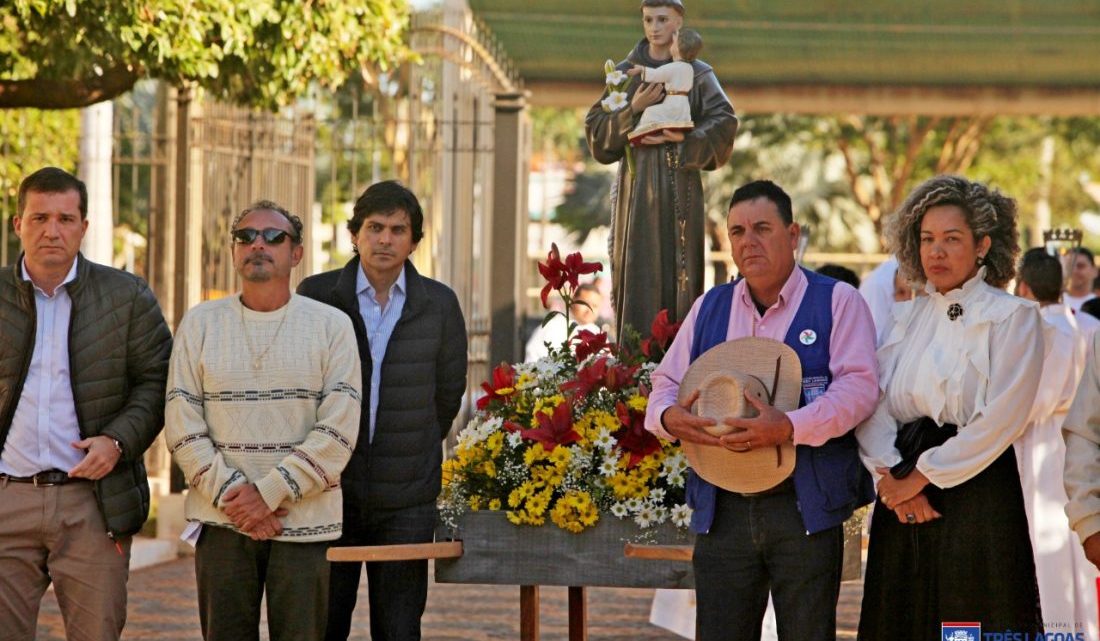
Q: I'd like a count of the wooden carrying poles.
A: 2